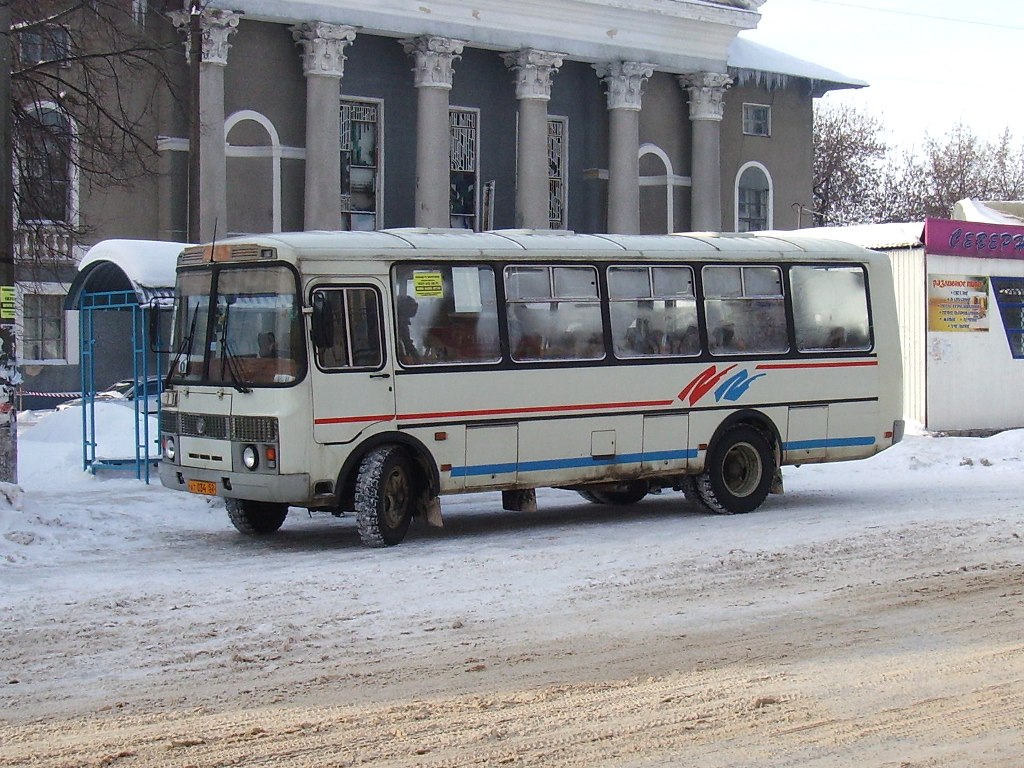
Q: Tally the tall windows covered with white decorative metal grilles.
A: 3